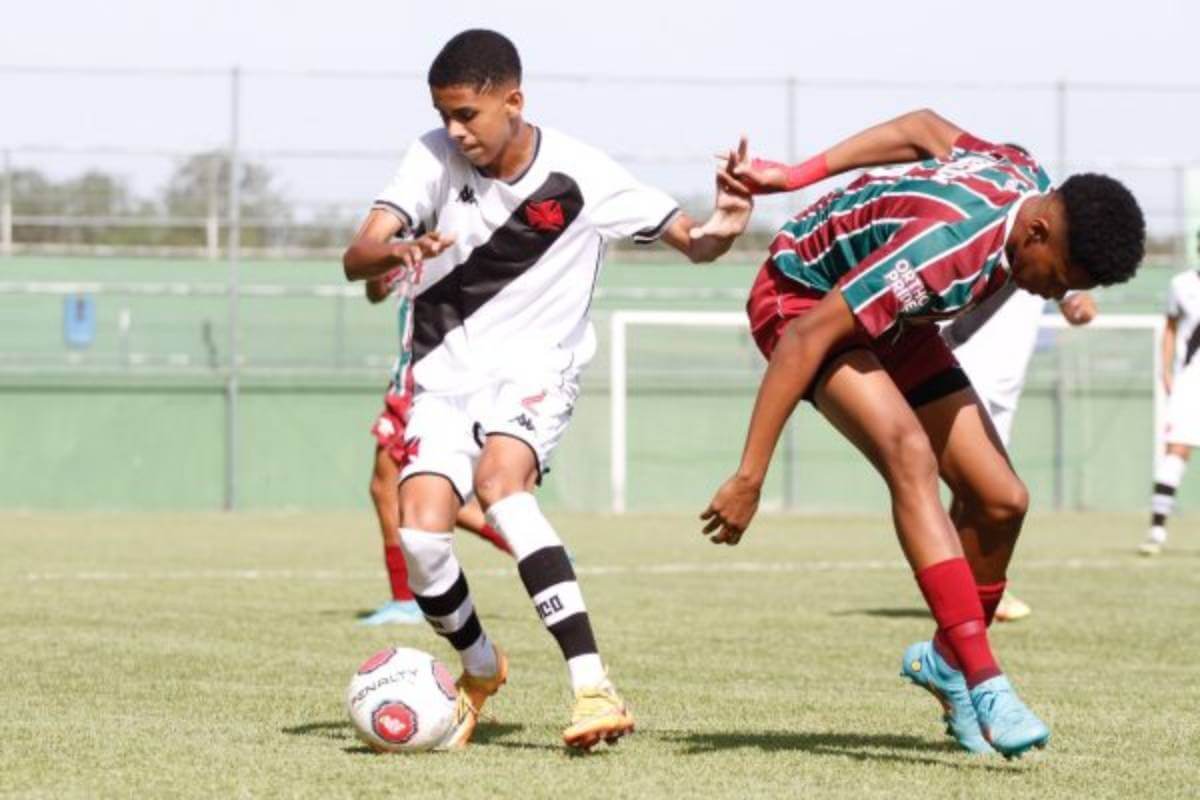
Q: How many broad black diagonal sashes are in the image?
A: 3